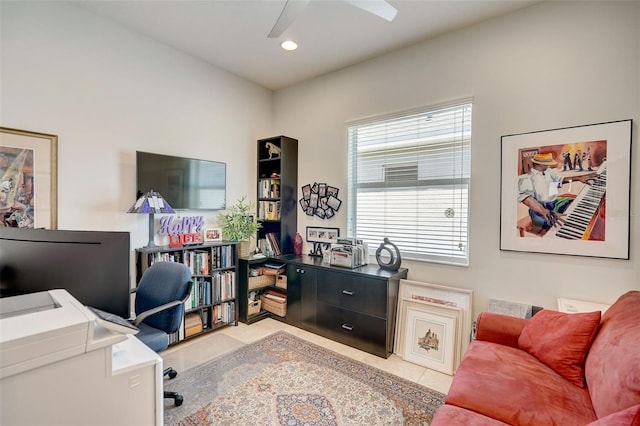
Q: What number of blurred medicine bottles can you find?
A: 0